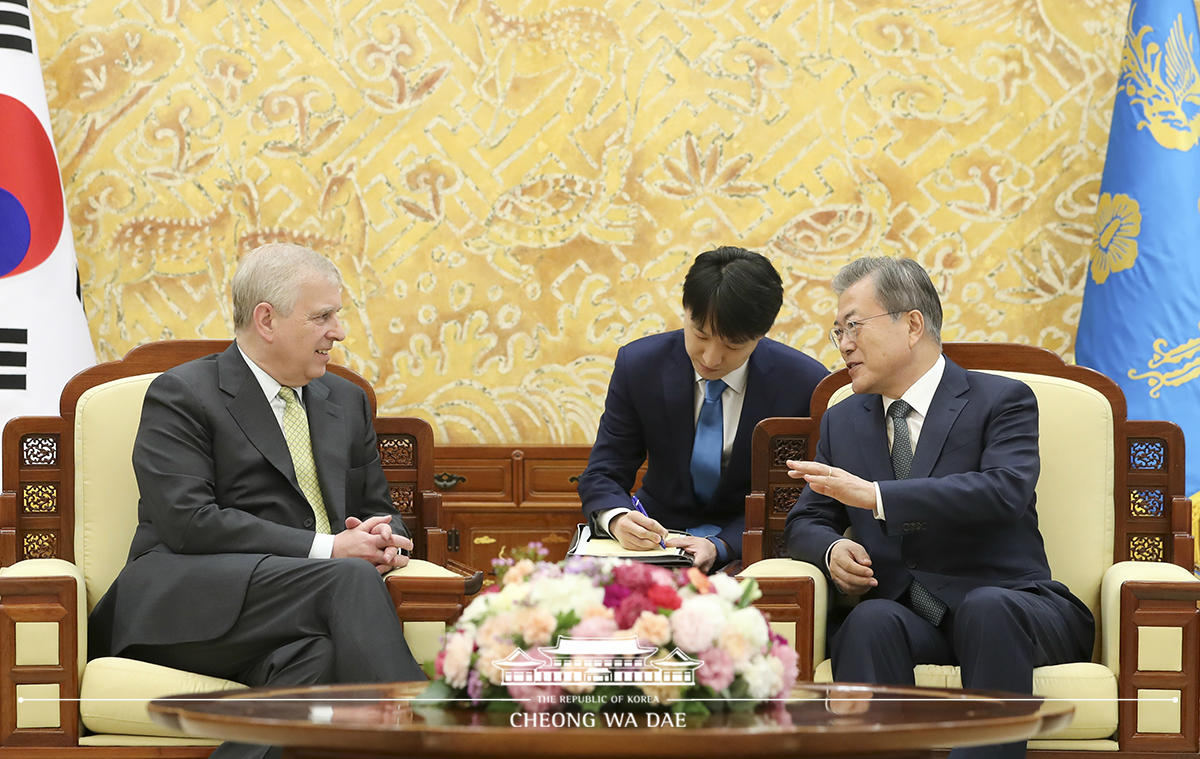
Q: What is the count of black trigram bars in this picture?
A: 6